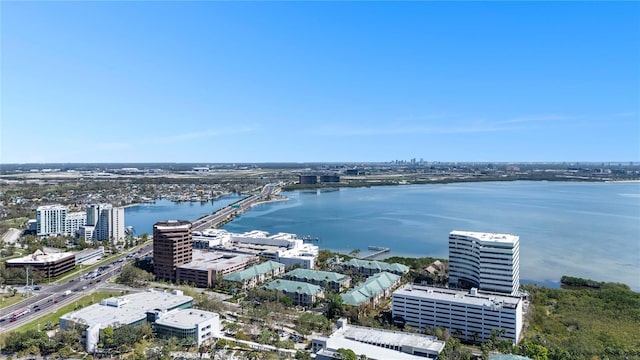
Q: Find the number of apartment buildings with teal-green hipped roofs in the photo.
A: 5